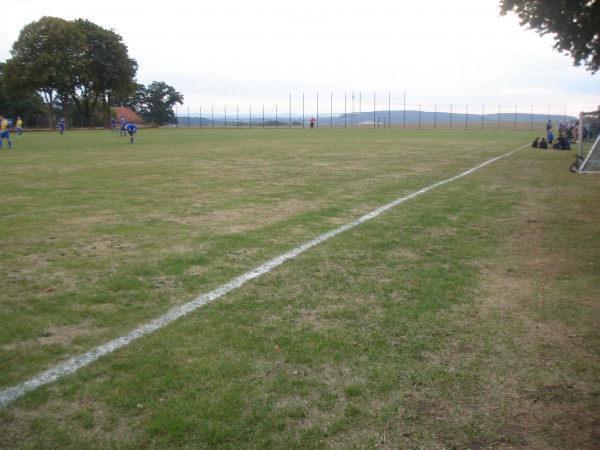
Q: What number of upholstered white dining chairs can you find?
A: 0